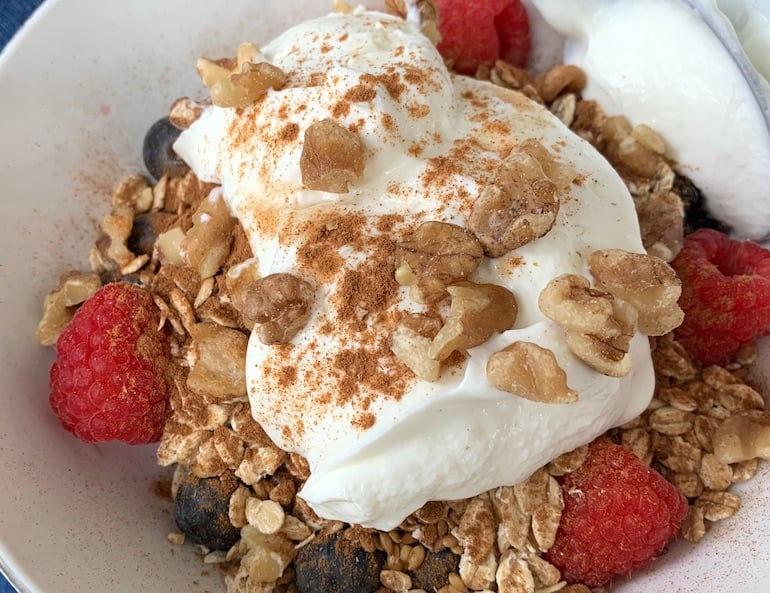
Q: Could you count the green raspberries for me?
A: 0